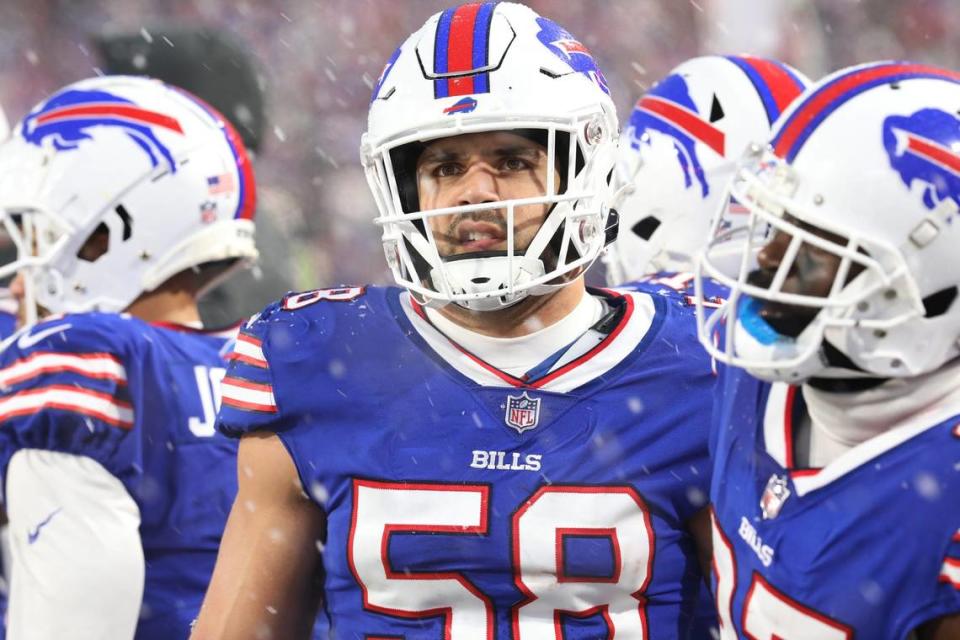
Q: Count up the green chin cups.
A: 0